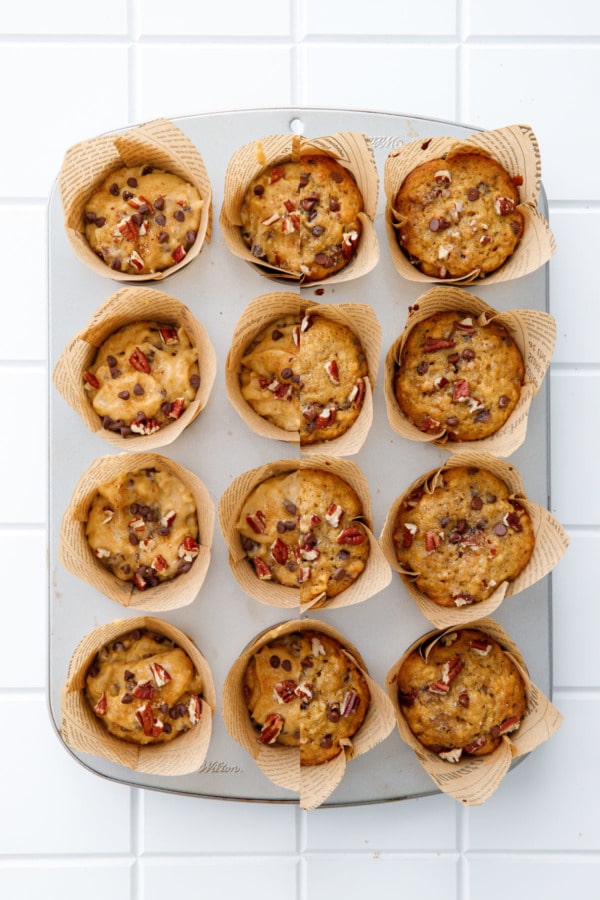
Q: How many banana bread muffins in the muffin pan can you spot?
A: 12